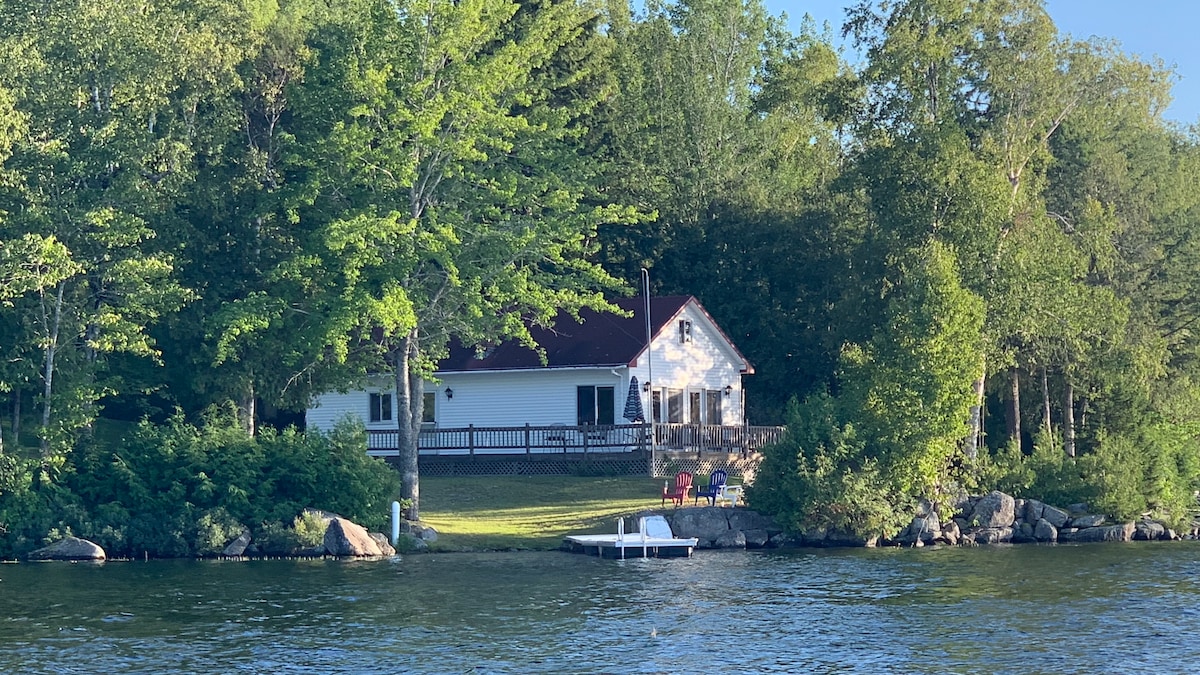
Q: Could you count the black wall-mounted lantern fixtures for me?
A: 3